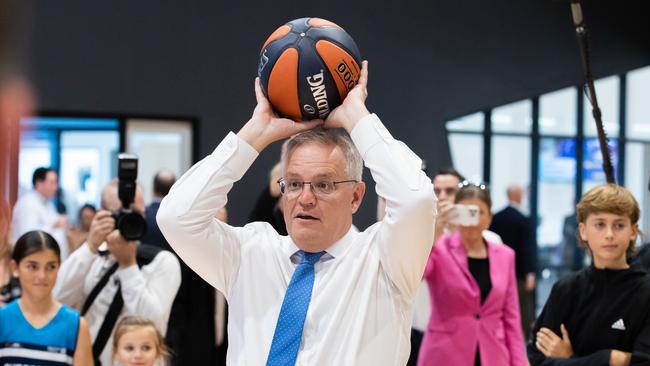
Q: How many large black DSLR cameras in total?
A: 1